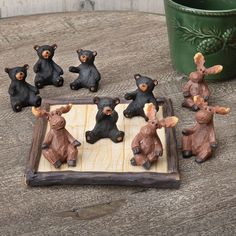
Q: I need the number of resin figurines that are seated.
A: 9